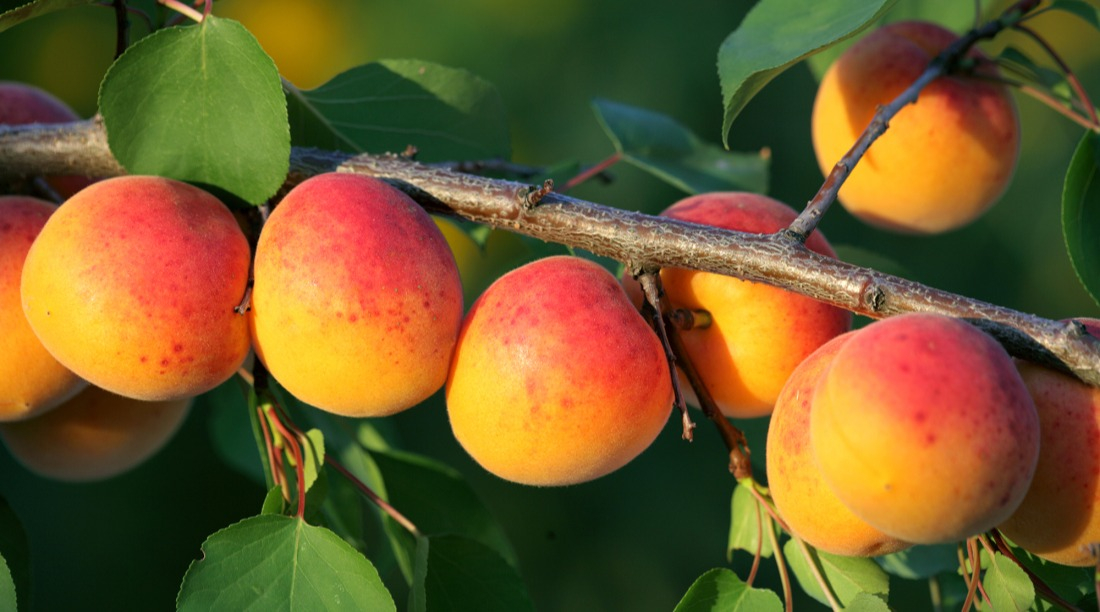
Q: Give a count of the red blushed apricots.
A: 11